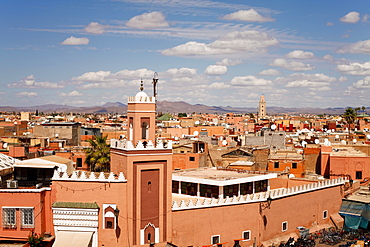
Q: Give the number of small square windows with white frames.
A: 4